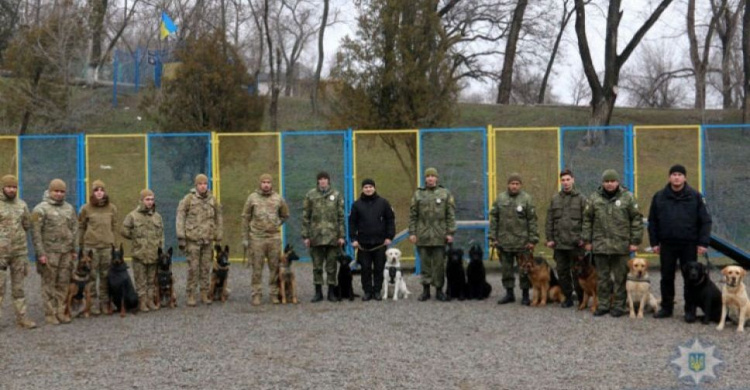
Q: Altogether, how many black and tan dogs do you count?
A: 7